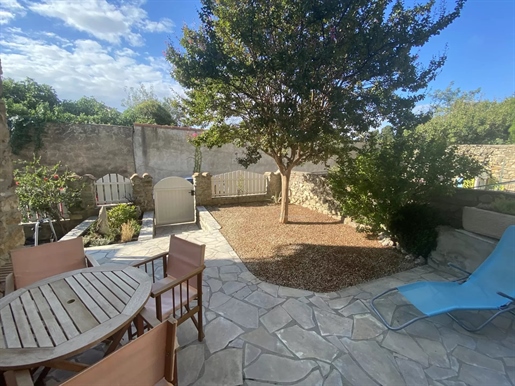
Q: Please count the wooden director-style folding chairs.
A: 3